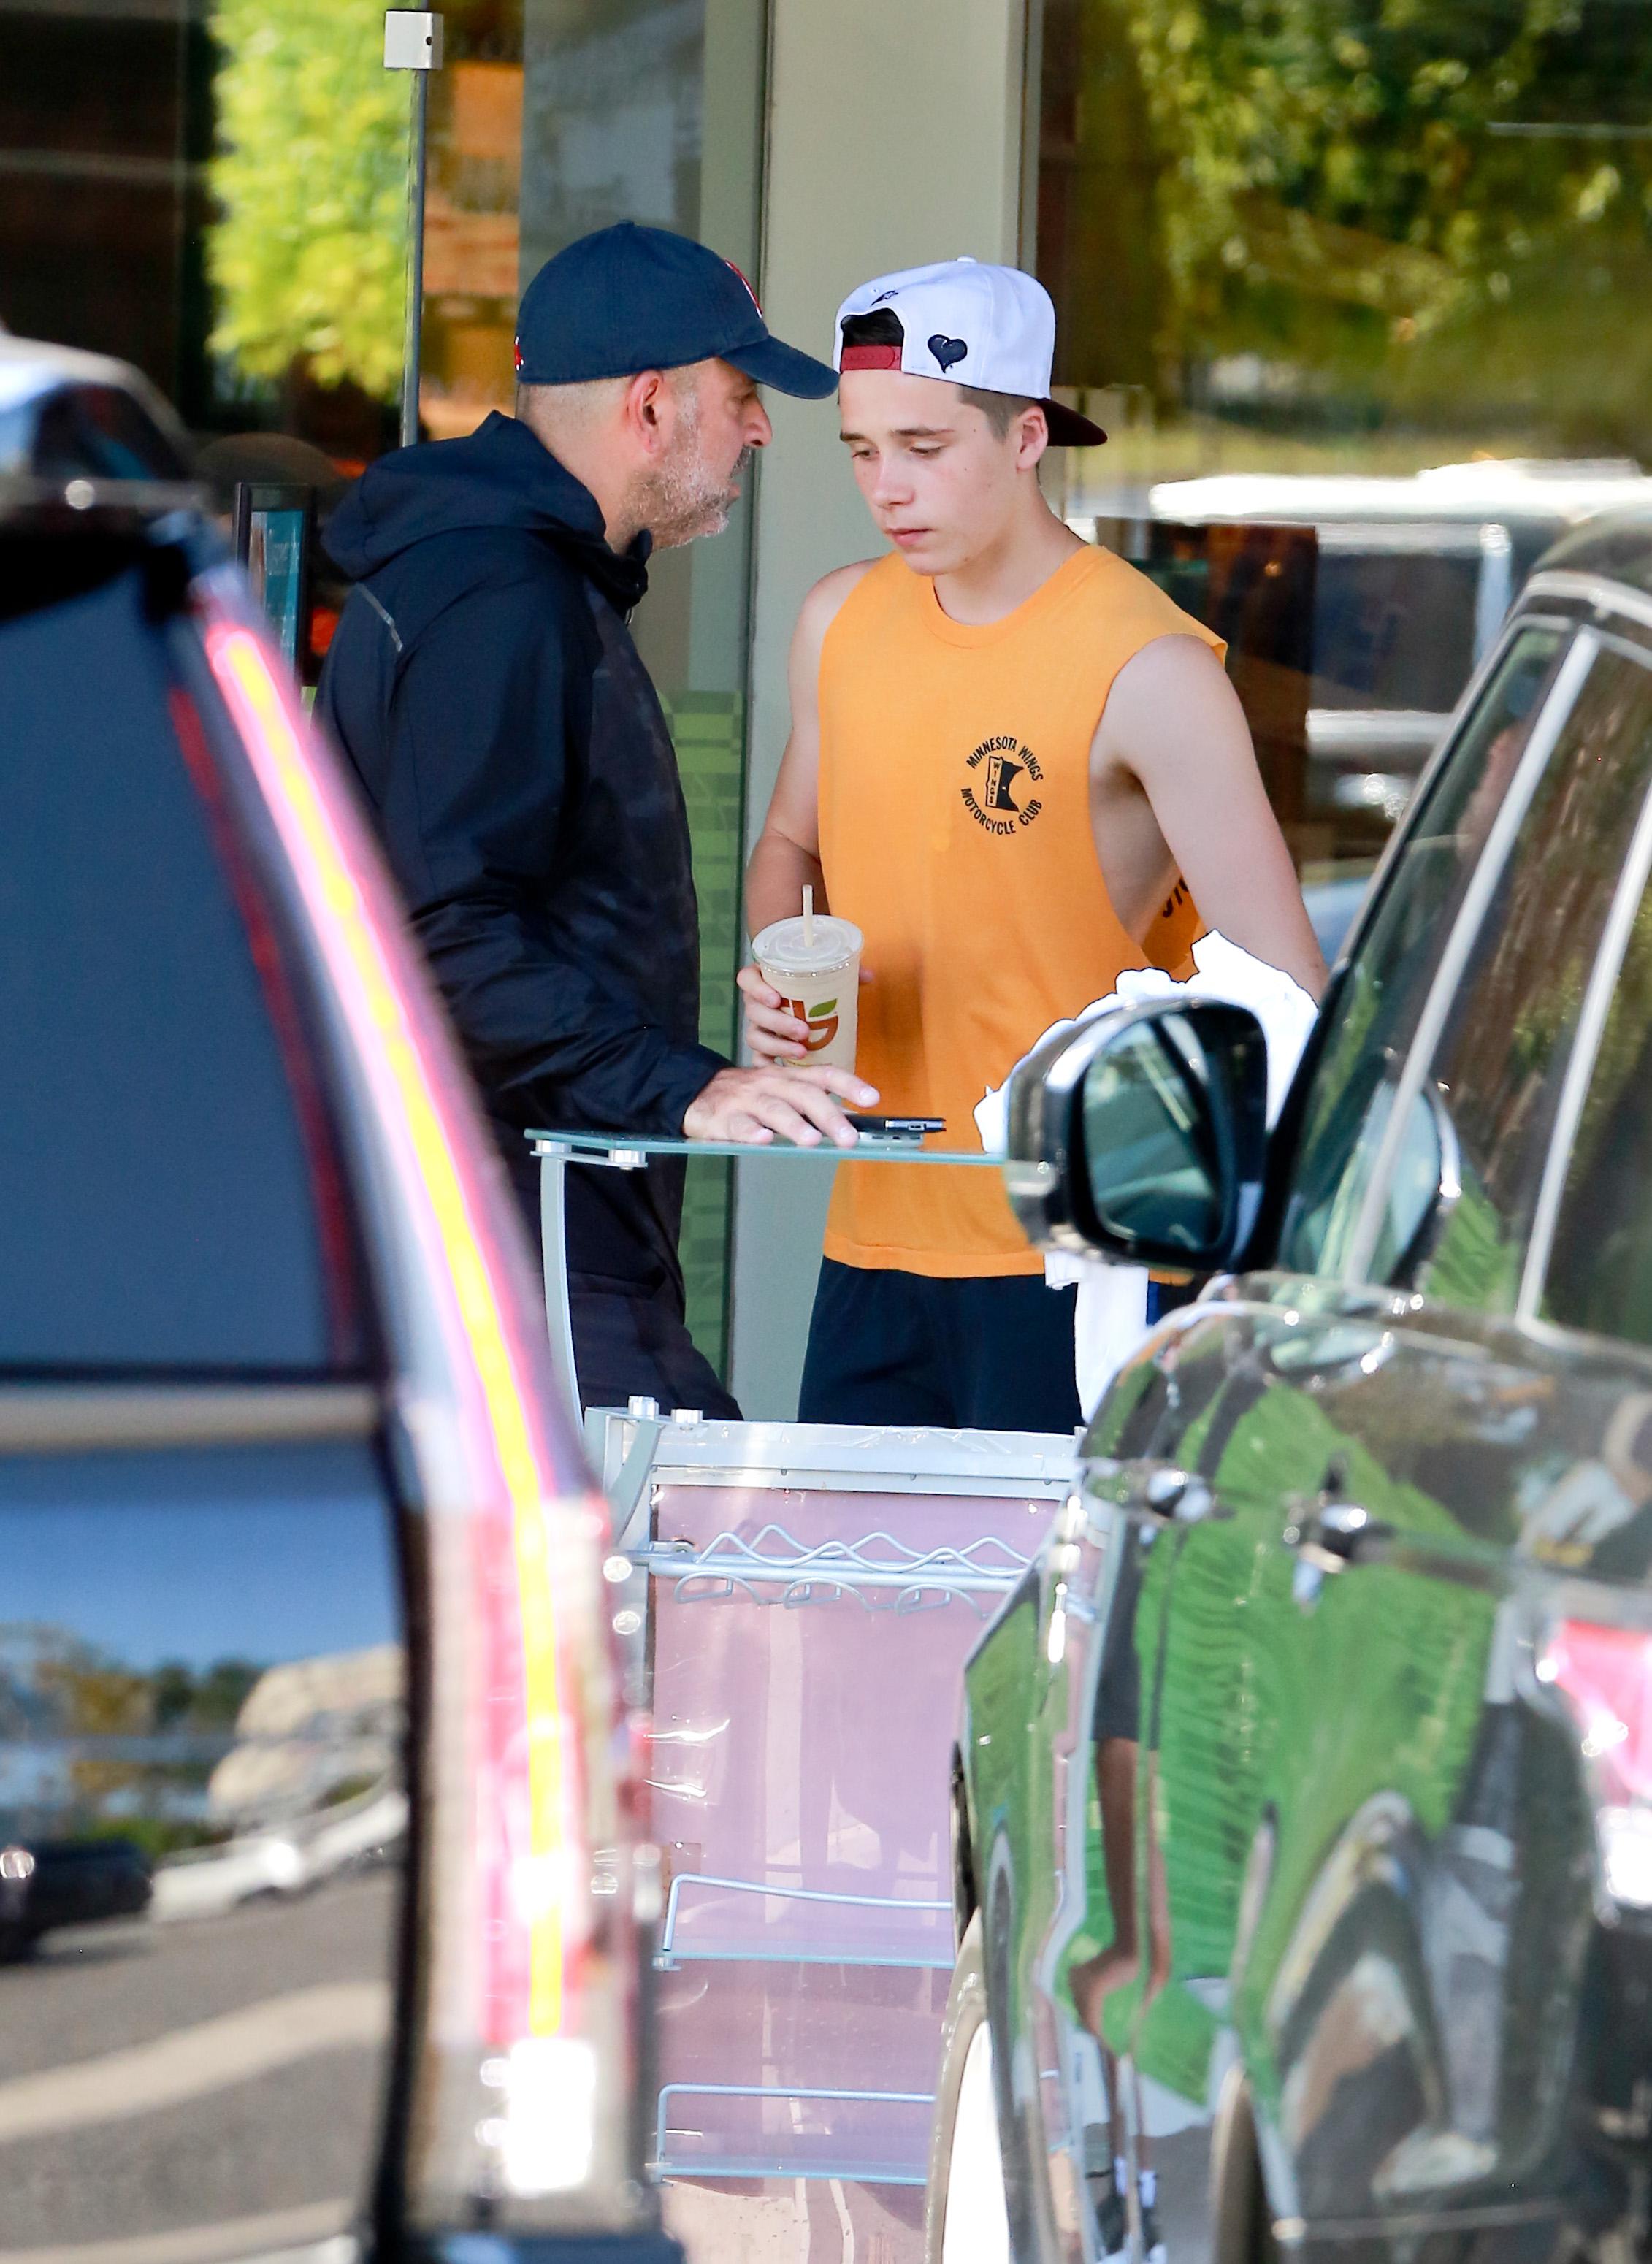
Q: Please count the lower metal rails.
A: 2